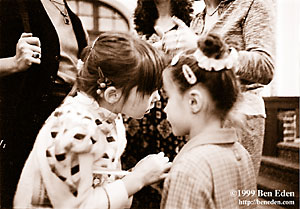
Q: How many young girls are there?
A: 2